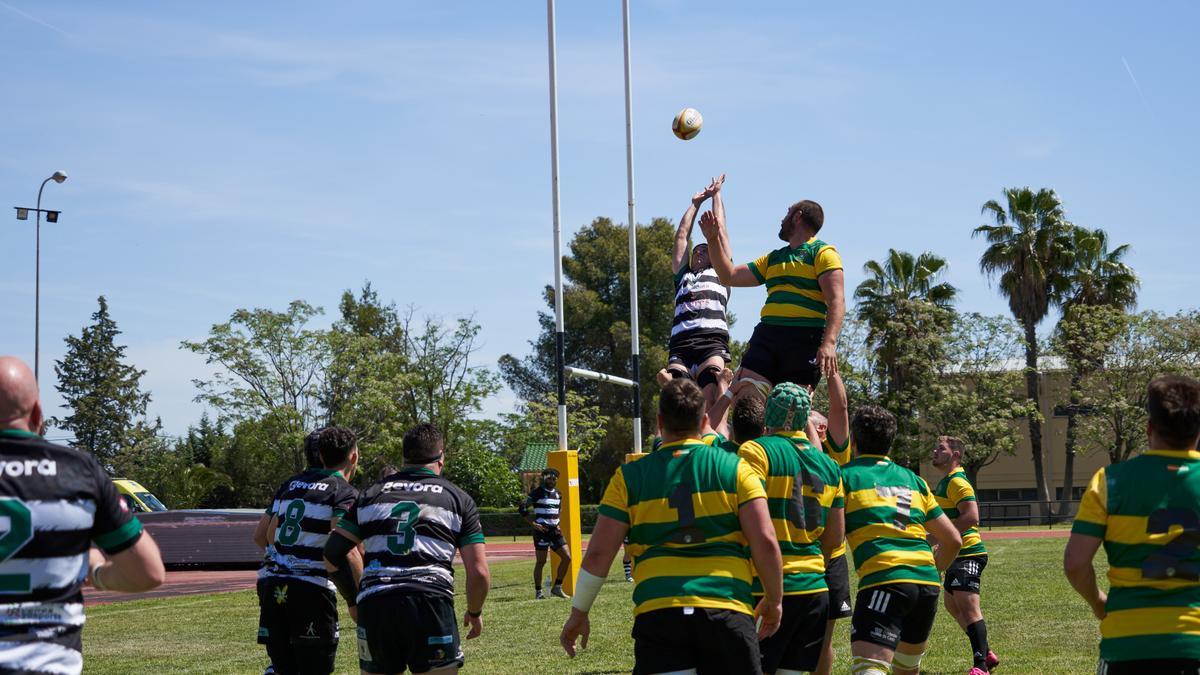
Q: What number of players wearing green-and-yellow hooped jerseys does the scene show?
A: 8